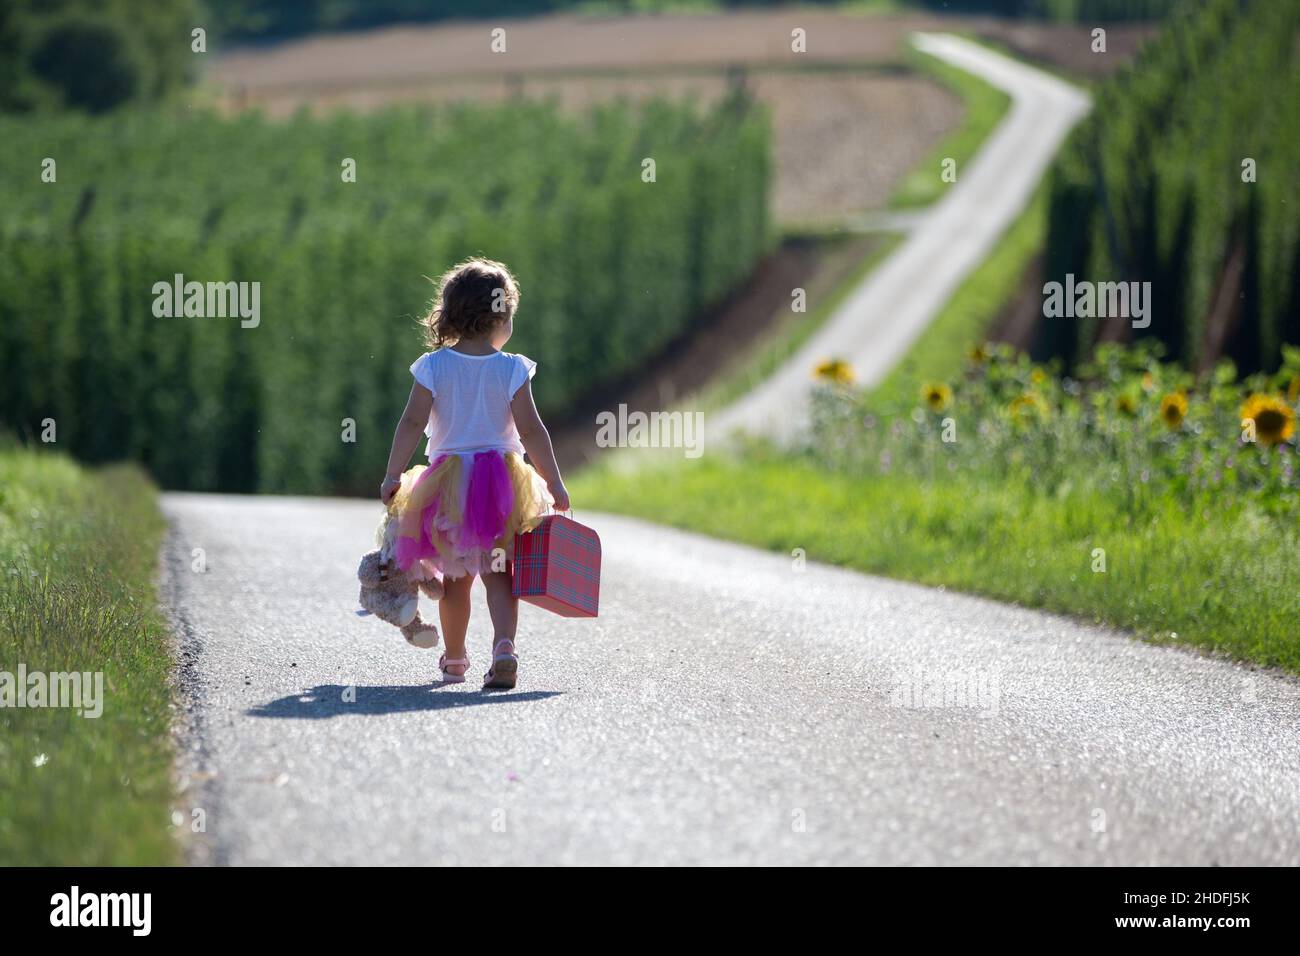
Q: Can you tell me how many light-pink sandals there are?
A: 2